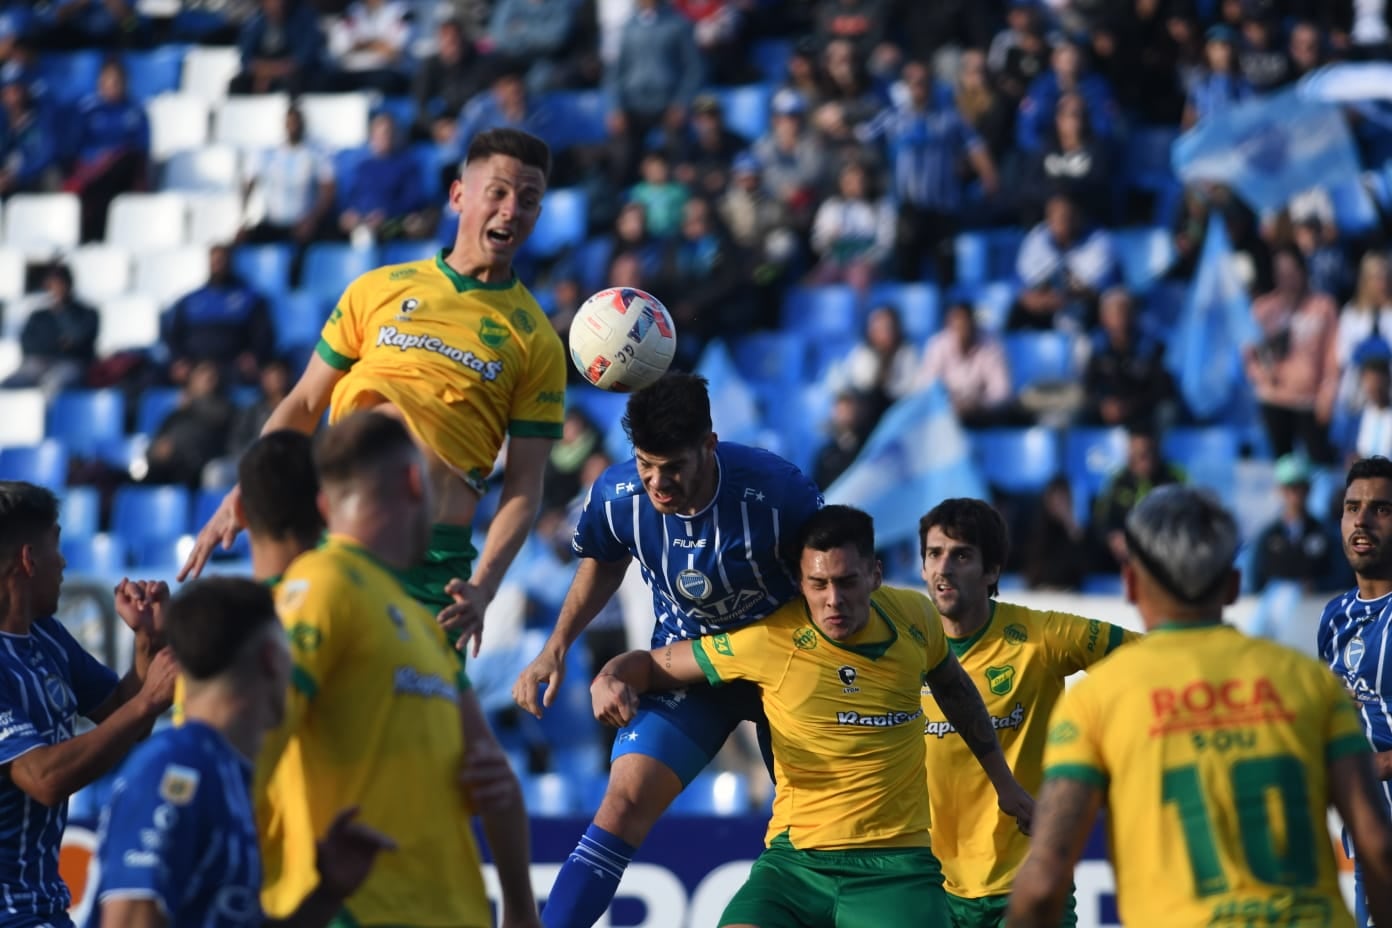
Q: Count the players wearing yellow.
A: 6